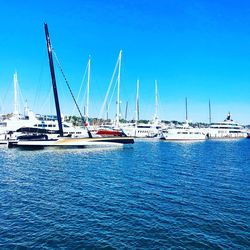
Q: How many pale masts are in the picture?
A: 5